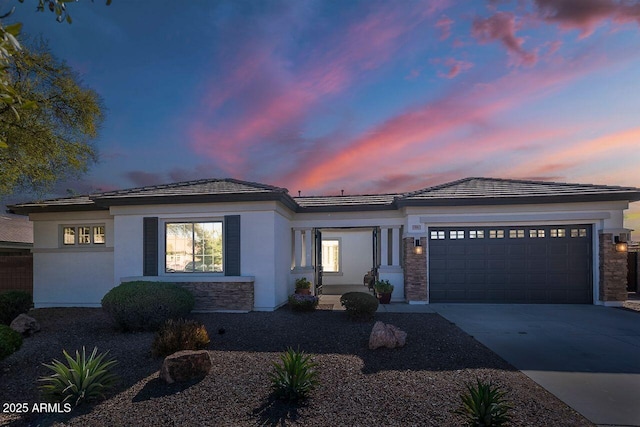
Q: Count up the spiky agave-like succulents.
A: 3